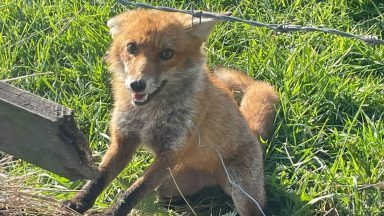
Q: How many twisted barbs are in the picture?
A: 3